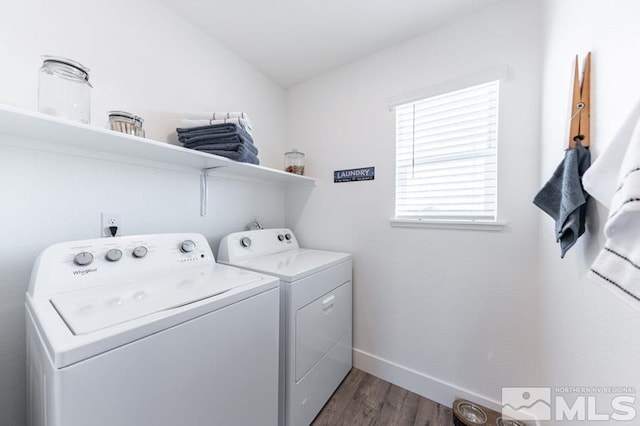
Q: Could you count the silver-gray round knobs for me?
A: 7